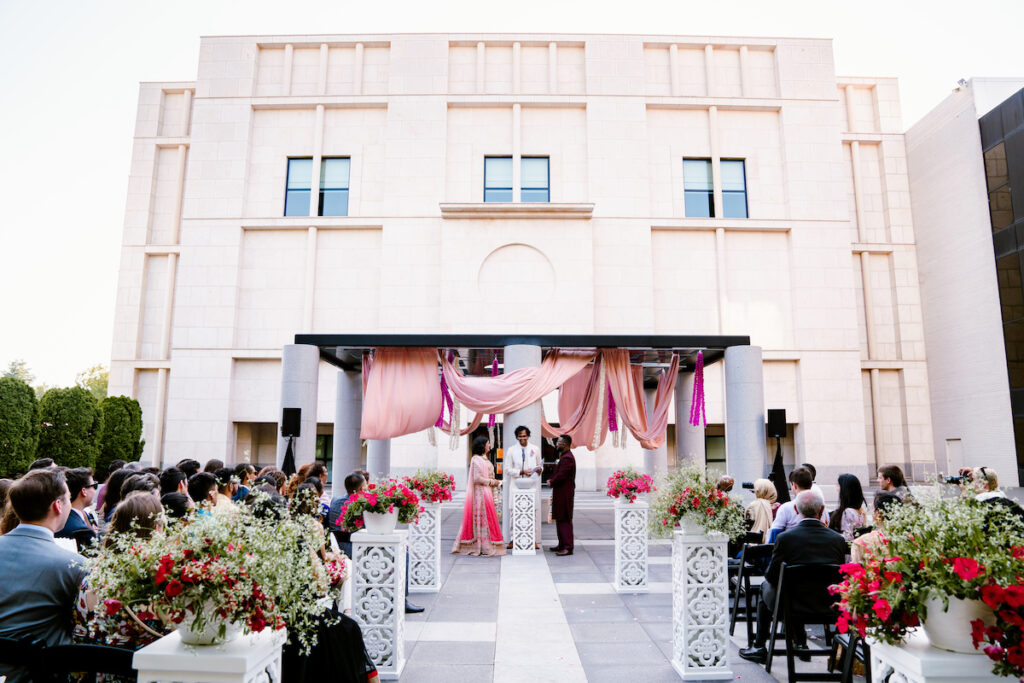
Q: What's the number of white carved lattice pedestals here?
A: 7